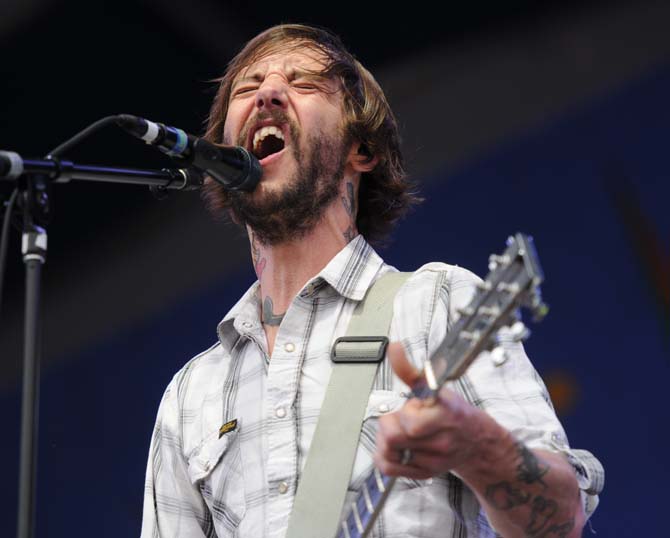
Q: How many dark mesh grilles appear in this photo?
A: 1